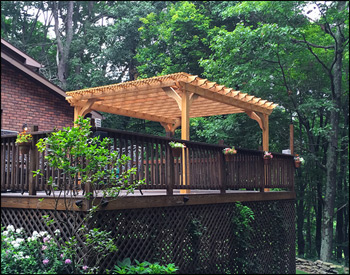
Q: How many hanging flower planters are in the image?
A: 5